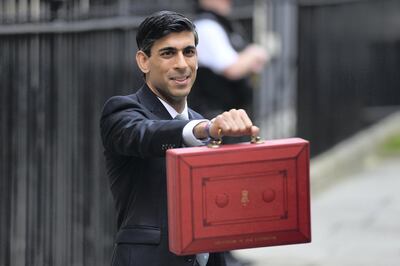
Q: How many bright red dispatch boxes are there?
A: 1